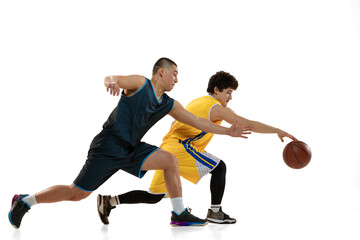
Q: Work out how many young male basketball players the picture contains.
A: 2